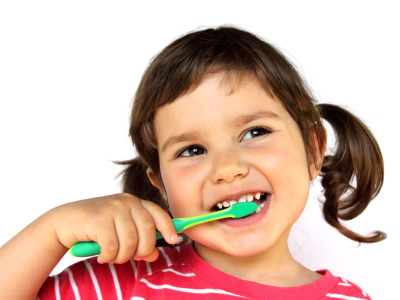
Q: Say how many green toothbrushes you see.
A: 1